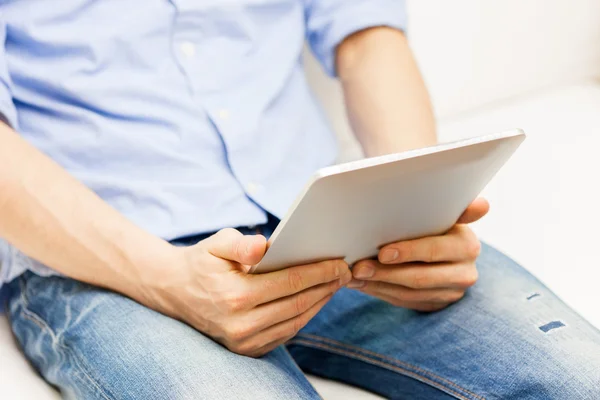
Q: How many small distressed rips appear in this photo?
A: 2